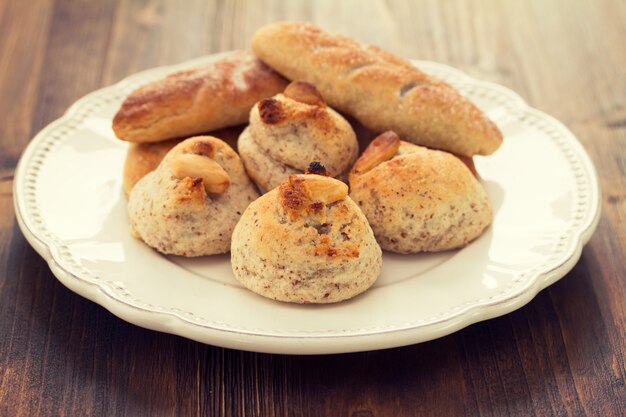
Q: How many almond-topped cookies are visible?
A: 4